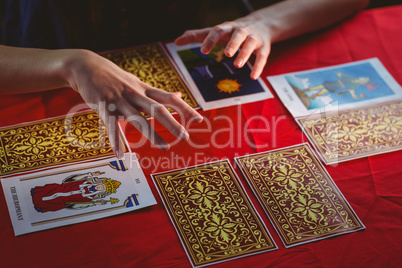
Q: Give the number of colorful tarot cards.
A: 3